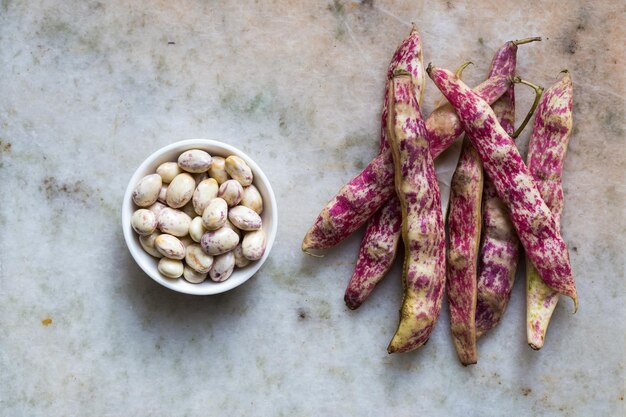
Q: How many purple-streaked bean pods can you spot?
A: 7